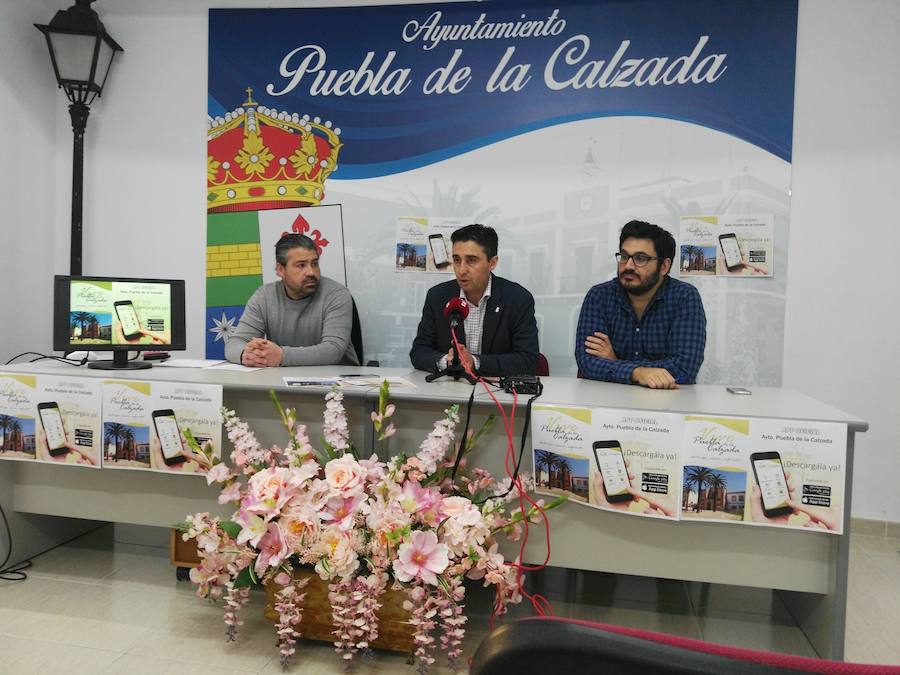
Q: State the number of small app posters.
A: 6